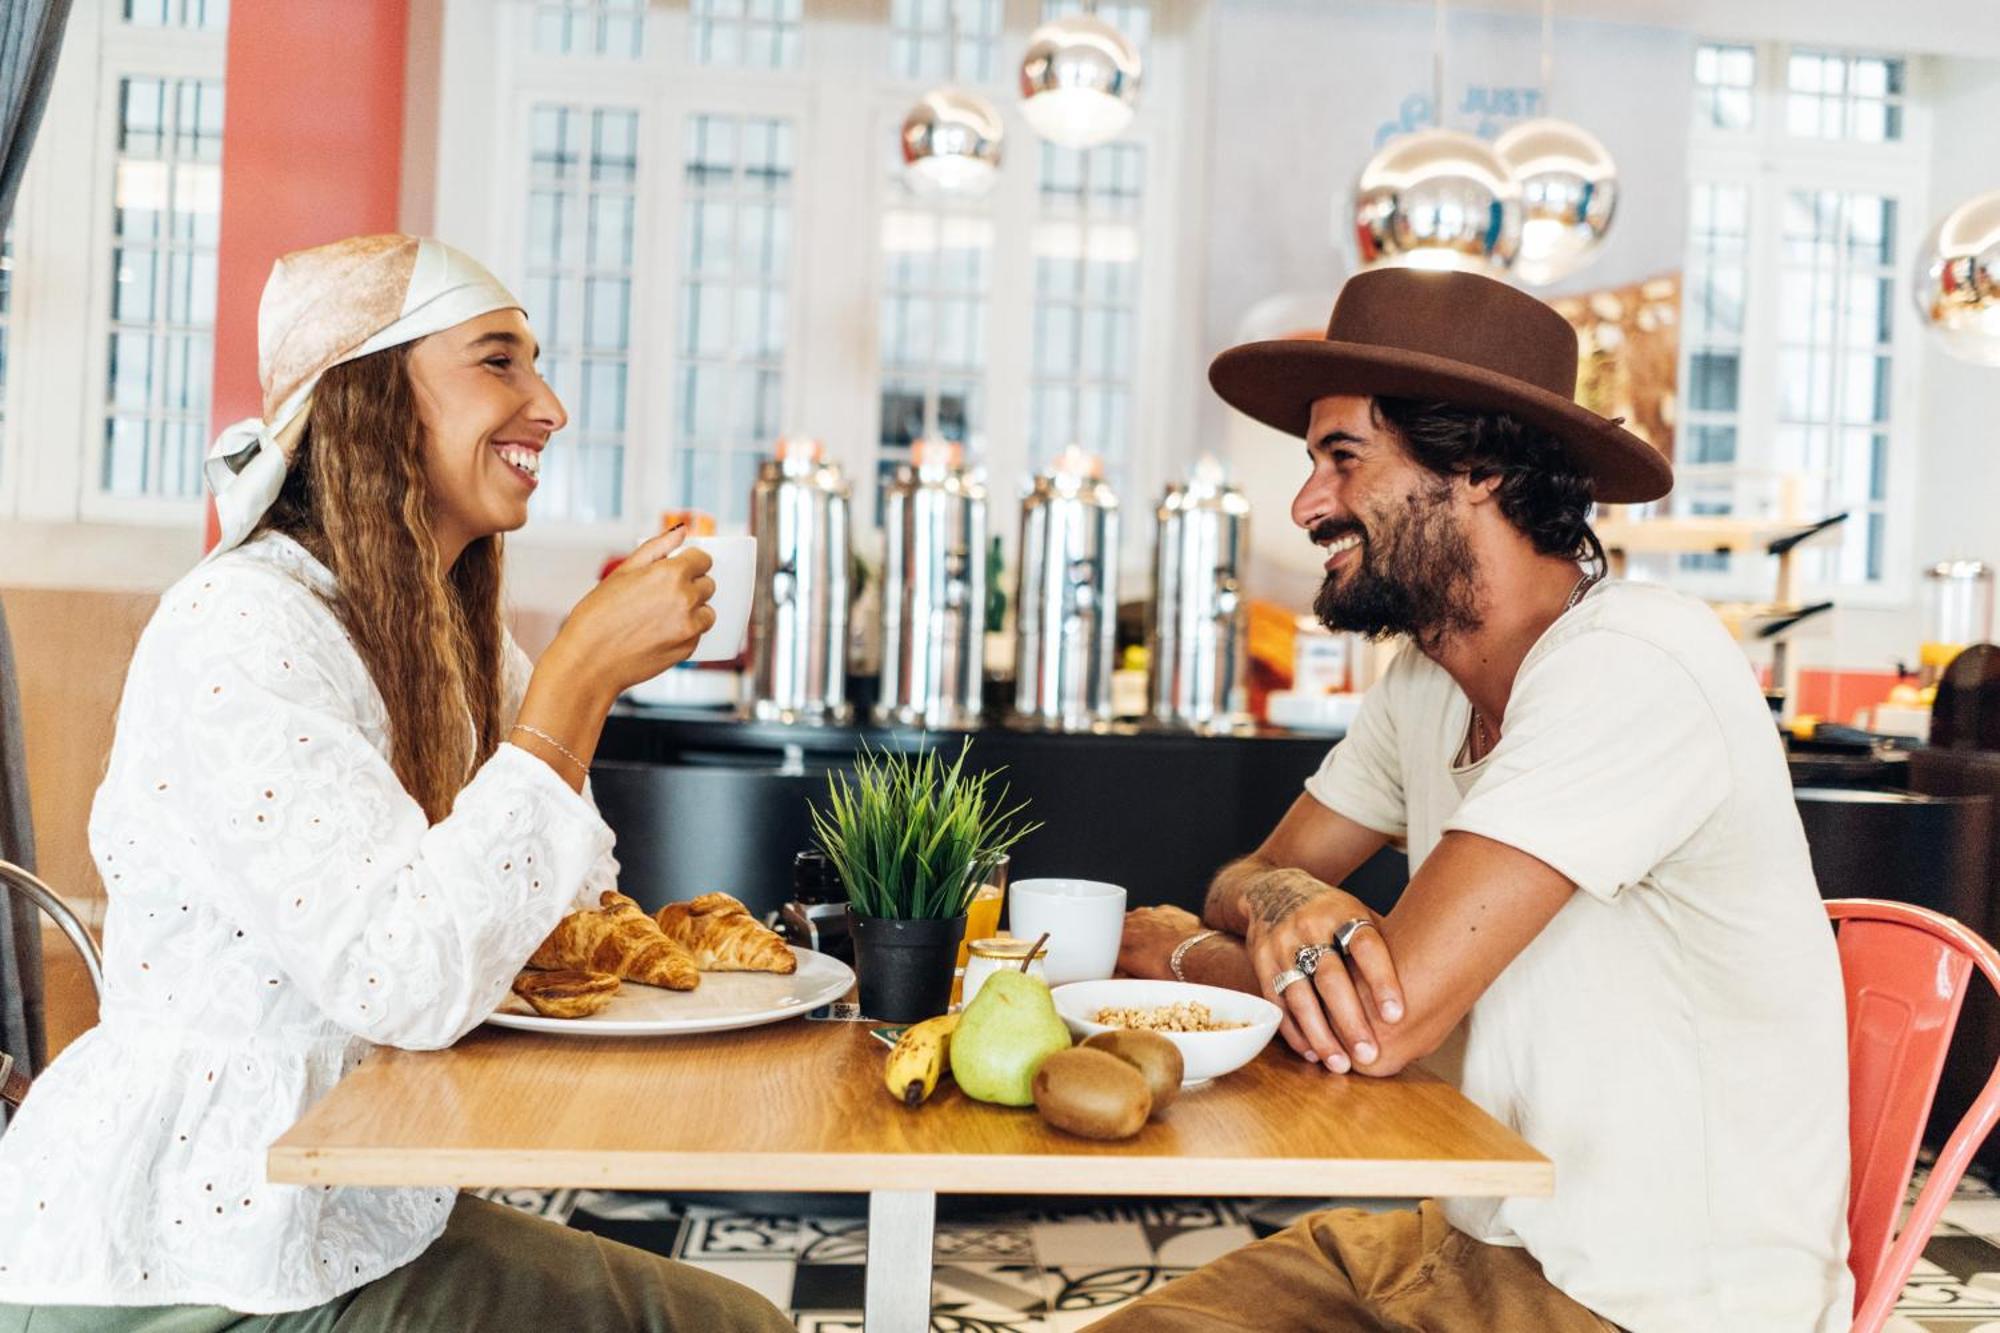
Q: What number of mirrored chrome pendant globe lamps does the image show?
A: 5